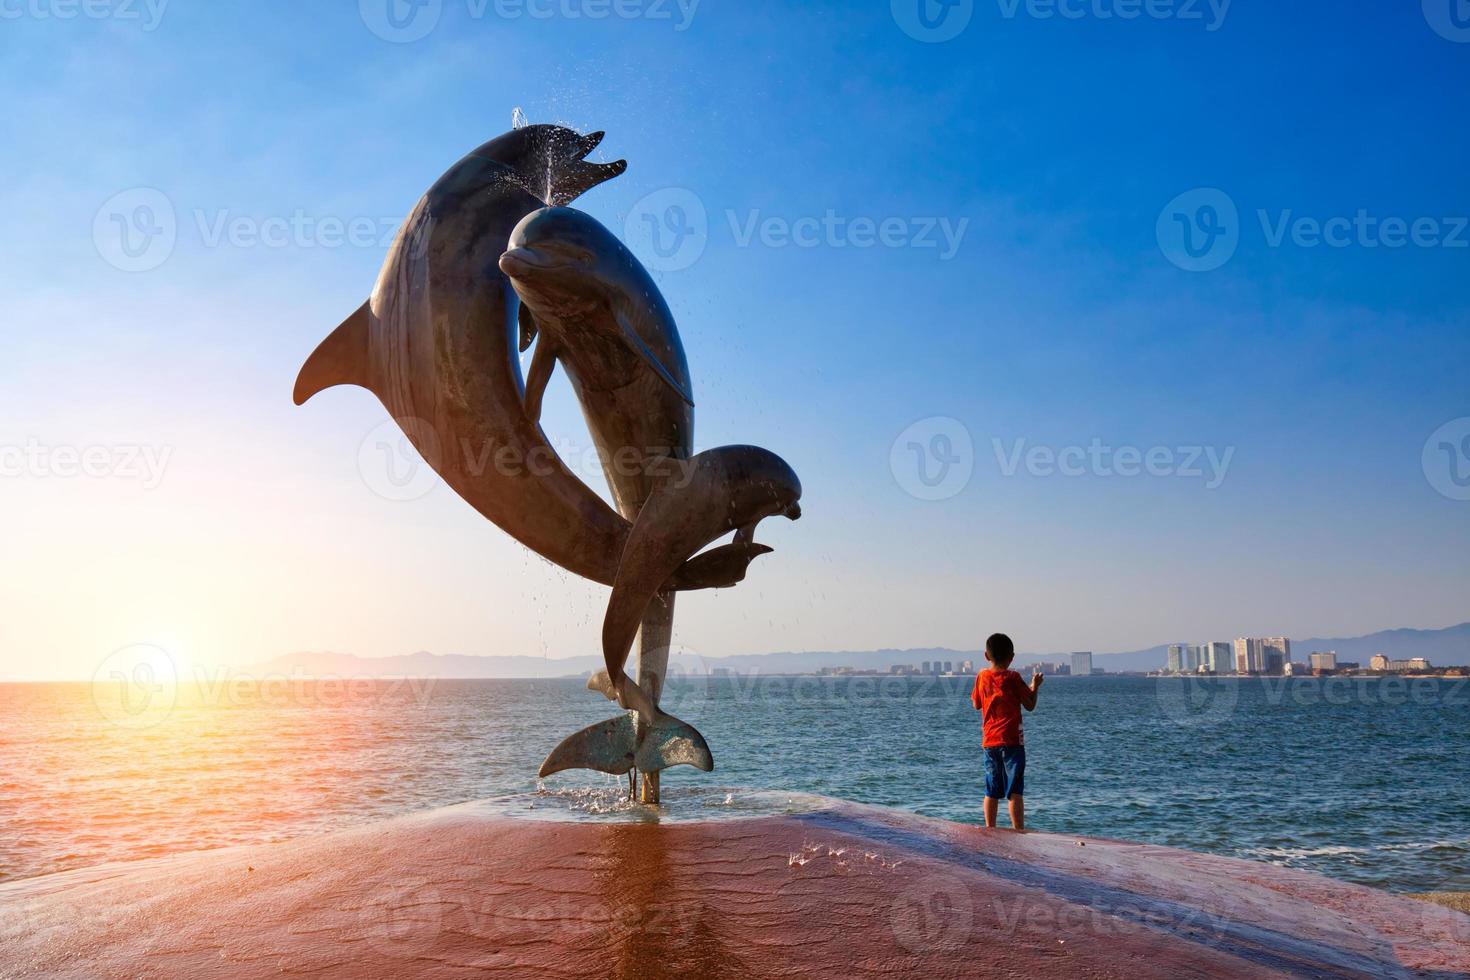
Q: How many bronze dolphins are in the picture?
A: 3